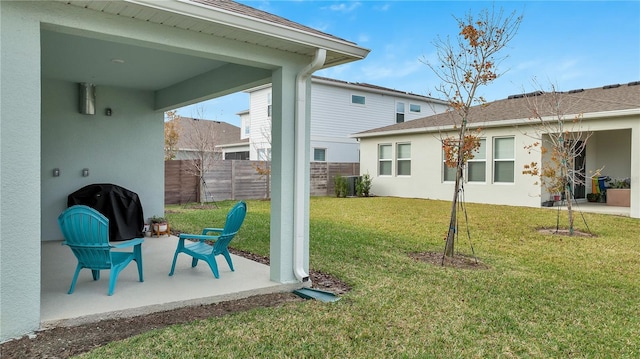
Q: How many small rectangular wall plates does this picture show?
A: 3